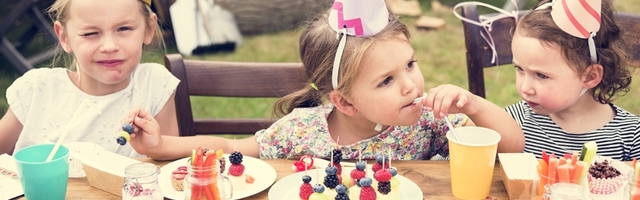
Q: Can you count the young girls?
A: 3